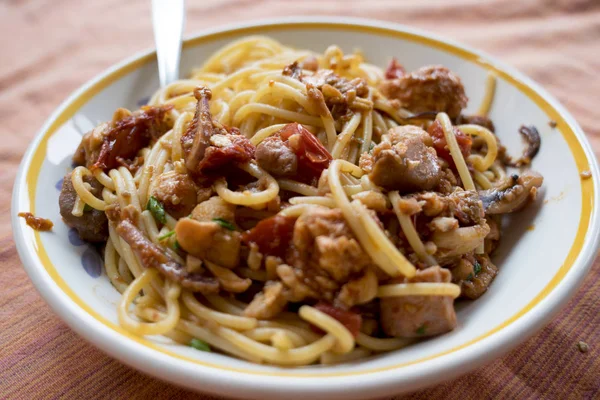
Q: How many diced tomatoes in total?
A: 7